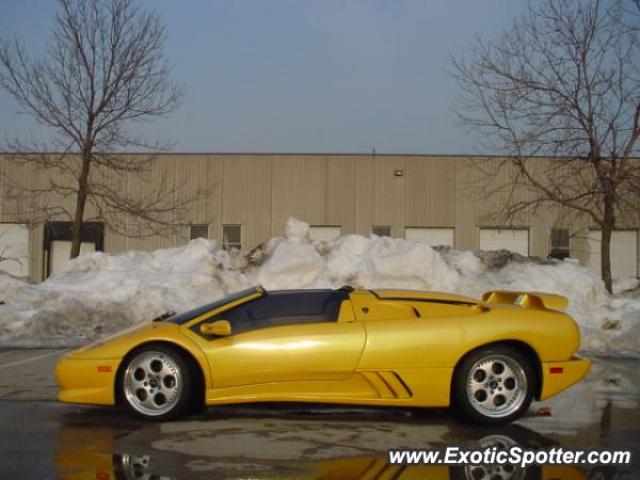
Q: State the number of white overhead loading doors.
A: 6